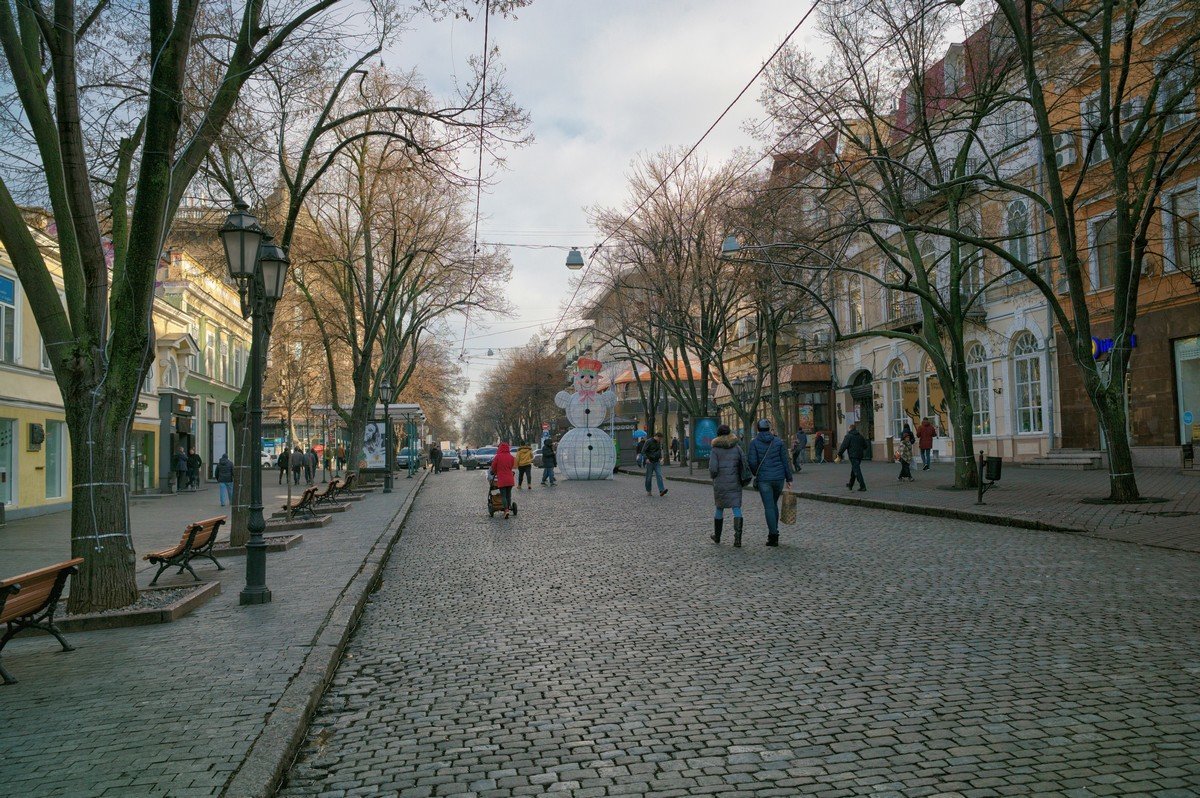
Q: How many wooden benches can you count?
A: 5